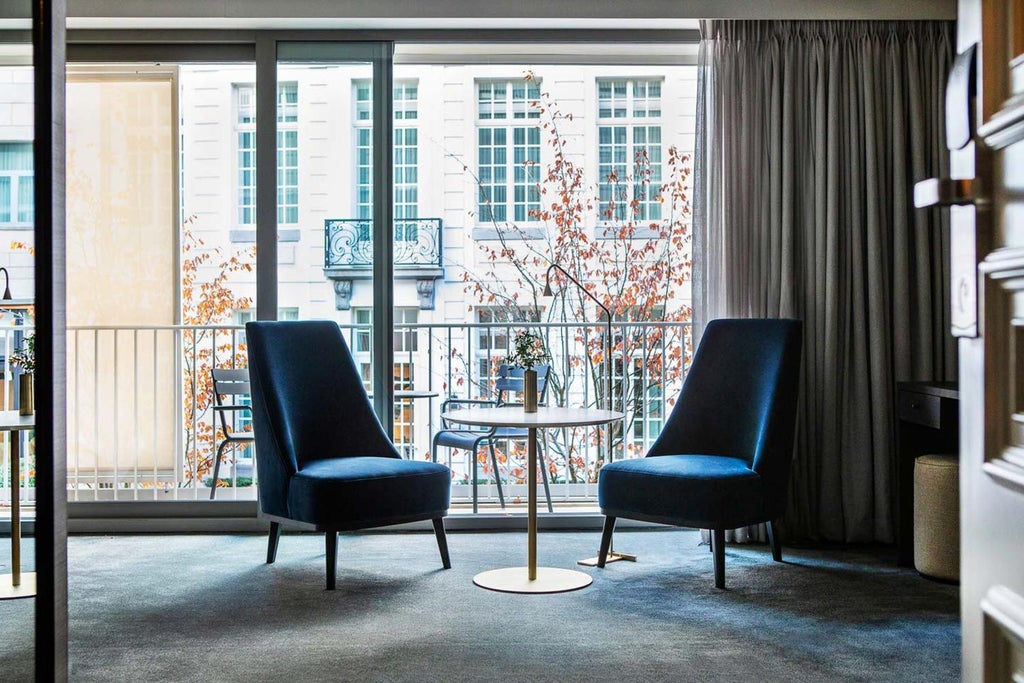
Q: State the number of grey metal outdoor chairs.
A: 2